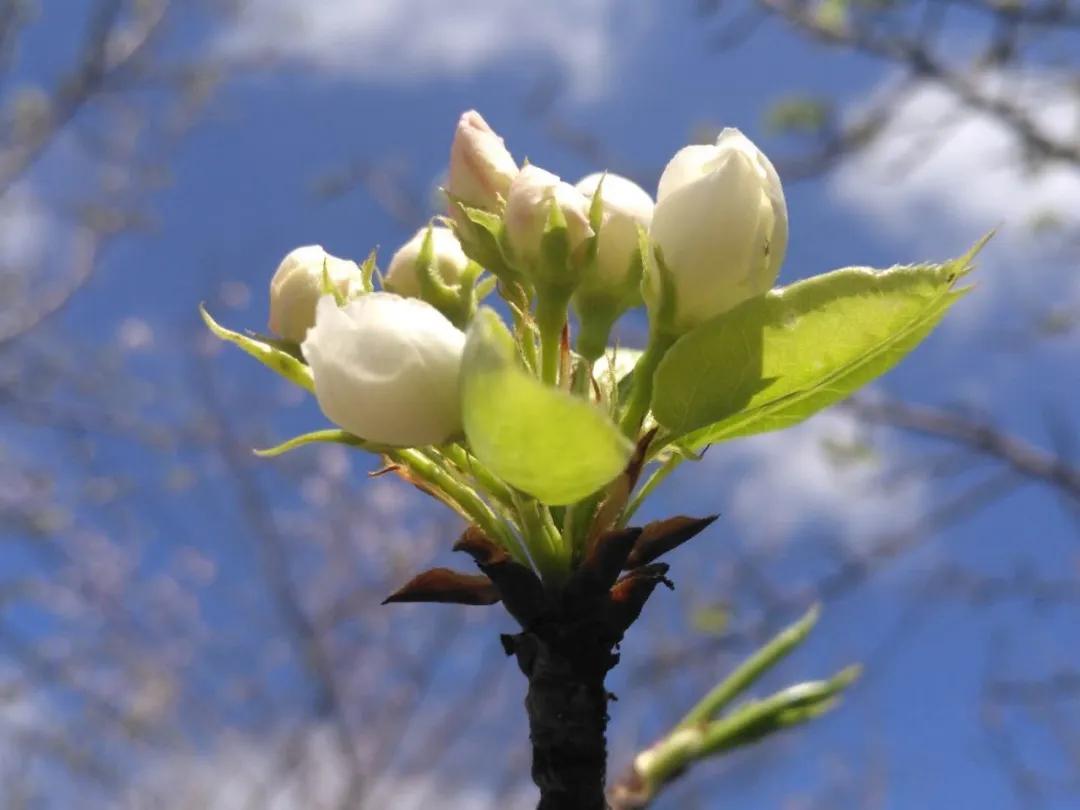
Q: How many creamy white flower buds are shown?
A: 7